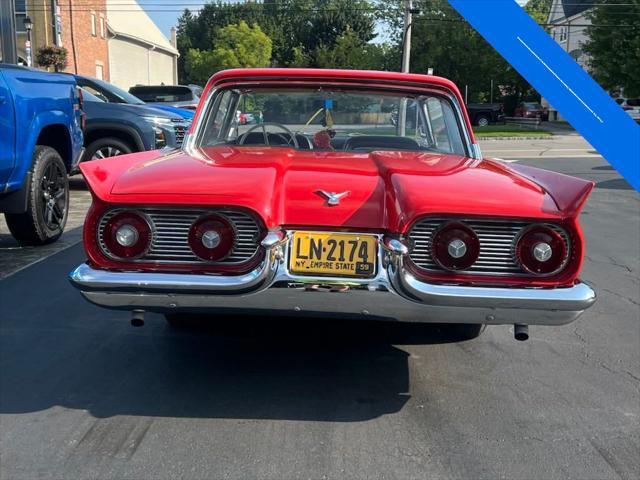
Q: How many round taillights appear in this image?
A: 4